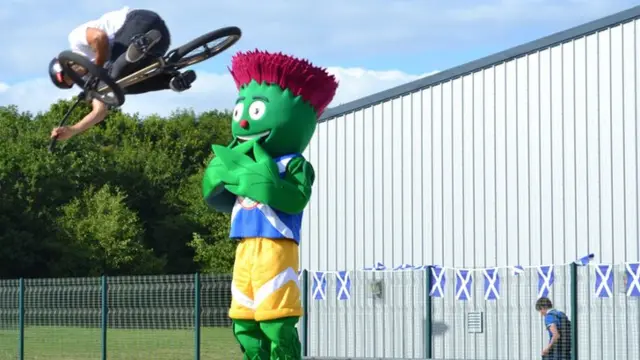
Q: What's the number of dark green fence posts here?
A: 6